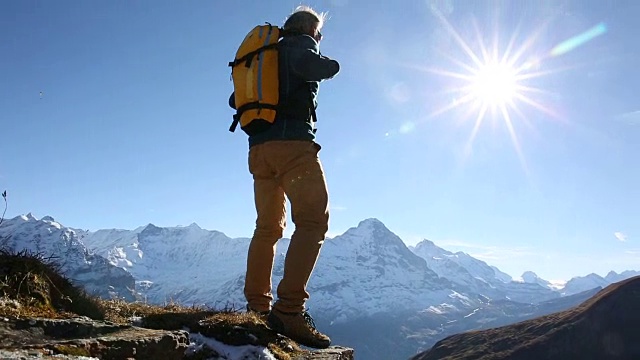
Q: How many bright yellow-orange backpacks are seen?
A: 1